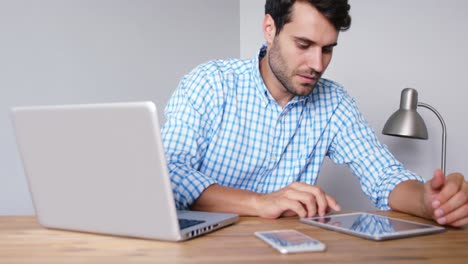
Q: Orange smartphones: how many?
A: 0